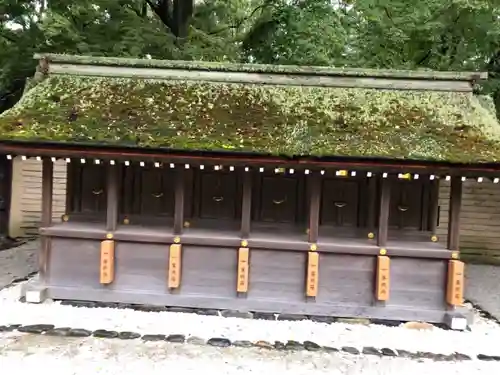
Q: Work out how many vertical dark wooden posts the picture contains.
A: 7